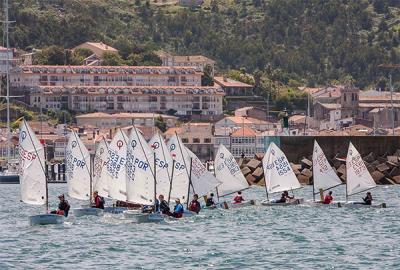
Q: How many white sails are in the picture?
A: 12